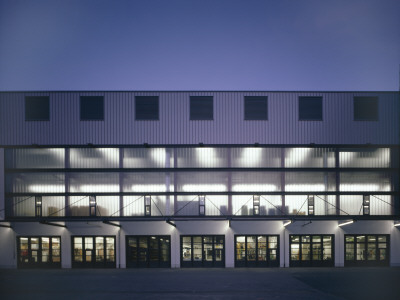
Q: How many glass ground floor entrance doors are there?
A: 7